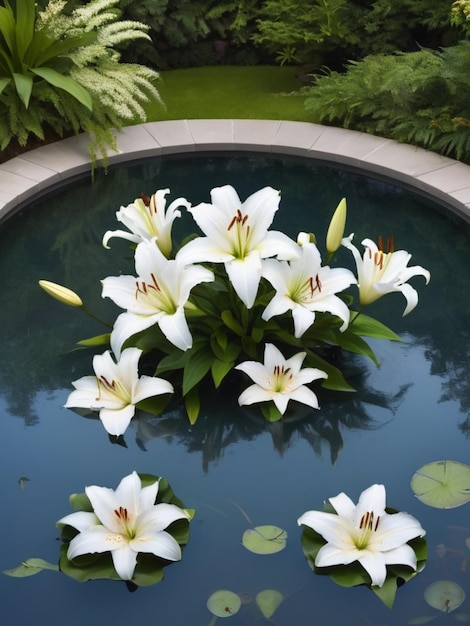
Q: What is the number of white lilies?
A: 9